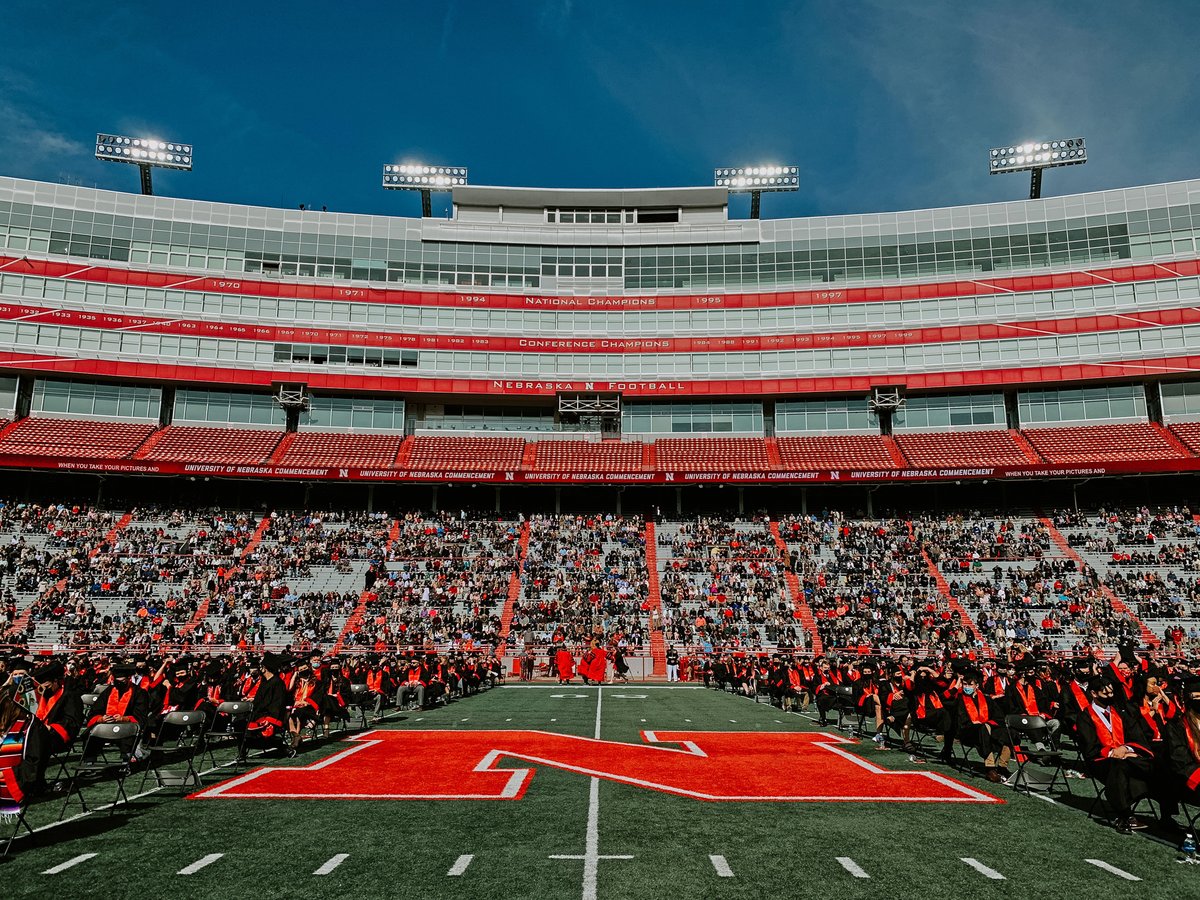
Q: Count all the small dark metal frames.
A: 3